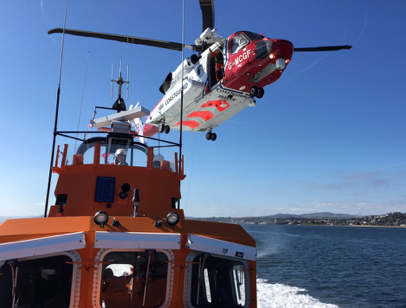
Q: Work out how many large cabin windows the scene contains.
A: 3